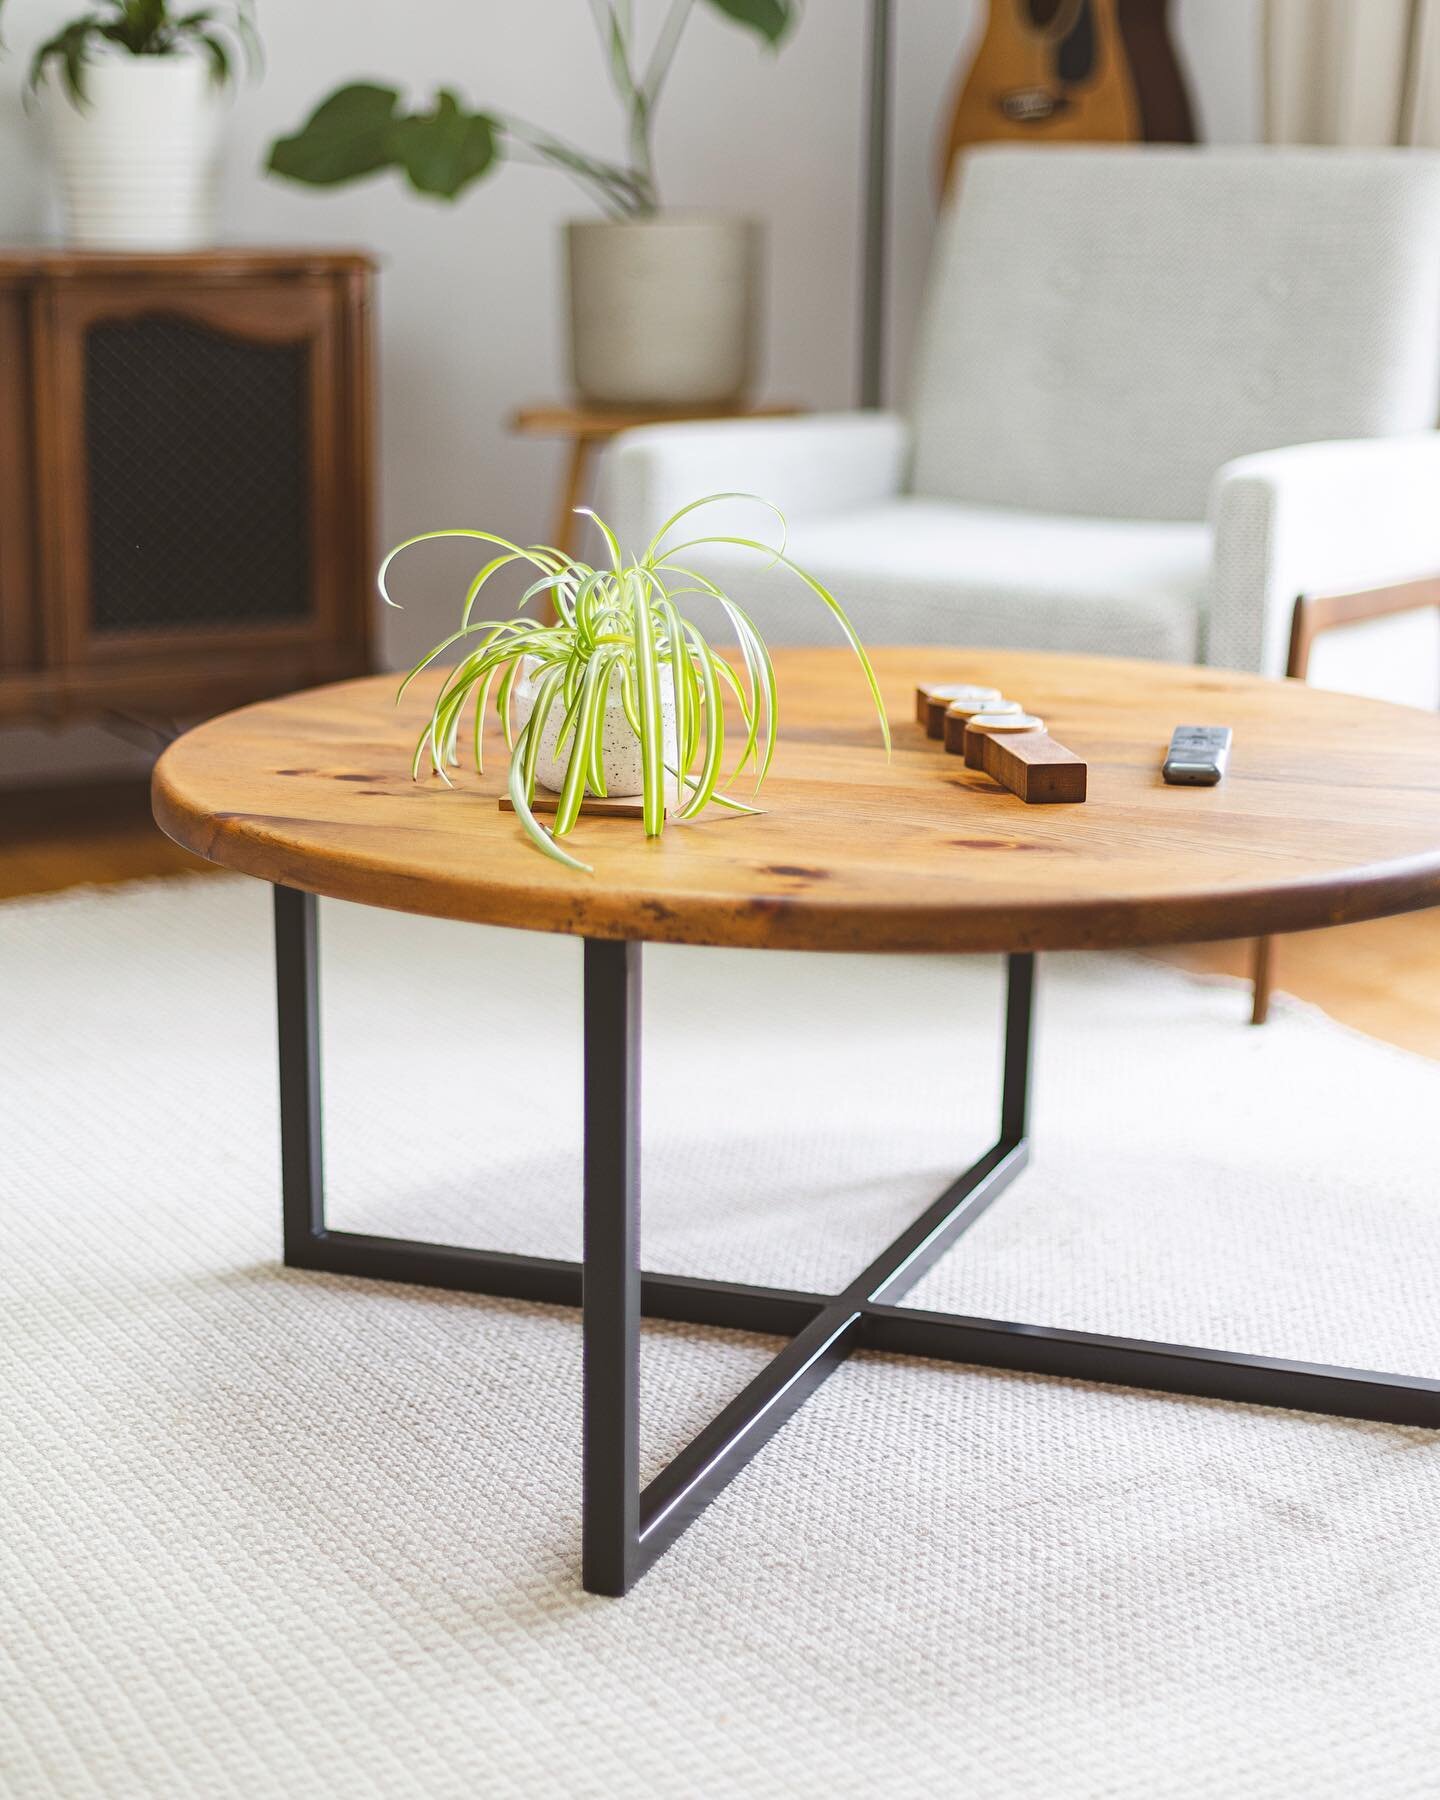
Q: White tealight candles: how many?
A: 3